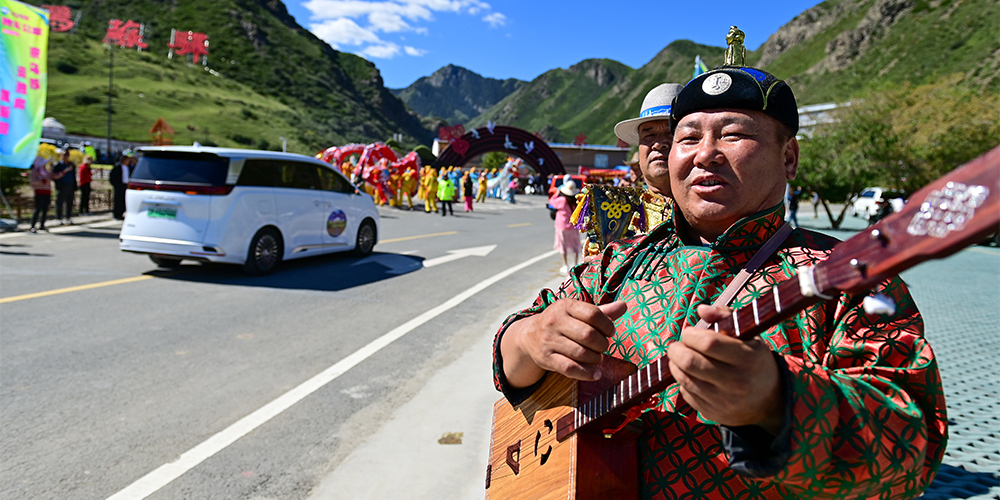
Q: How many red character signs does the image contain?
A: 3